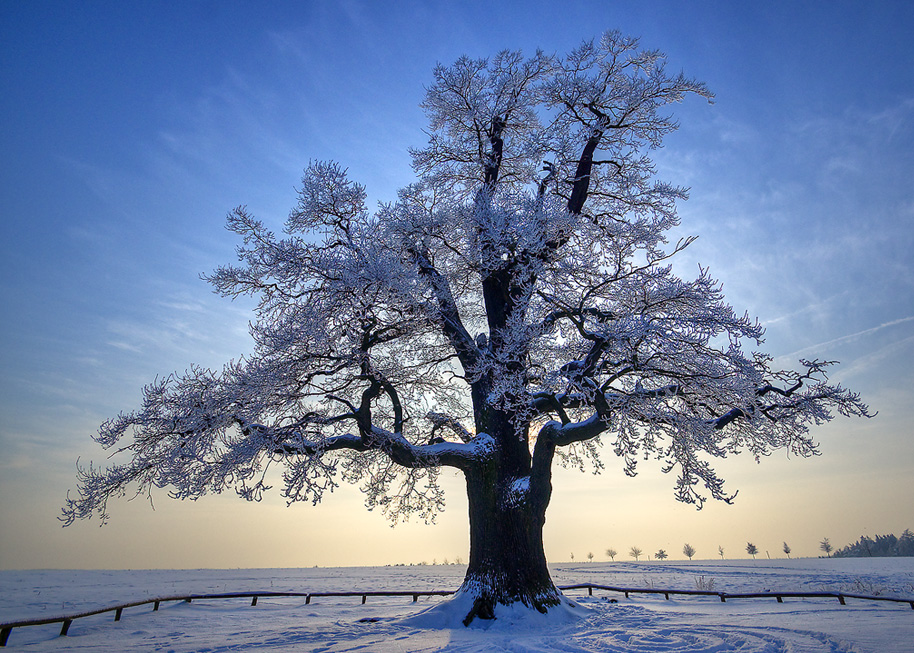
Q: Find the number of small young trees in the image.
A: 10